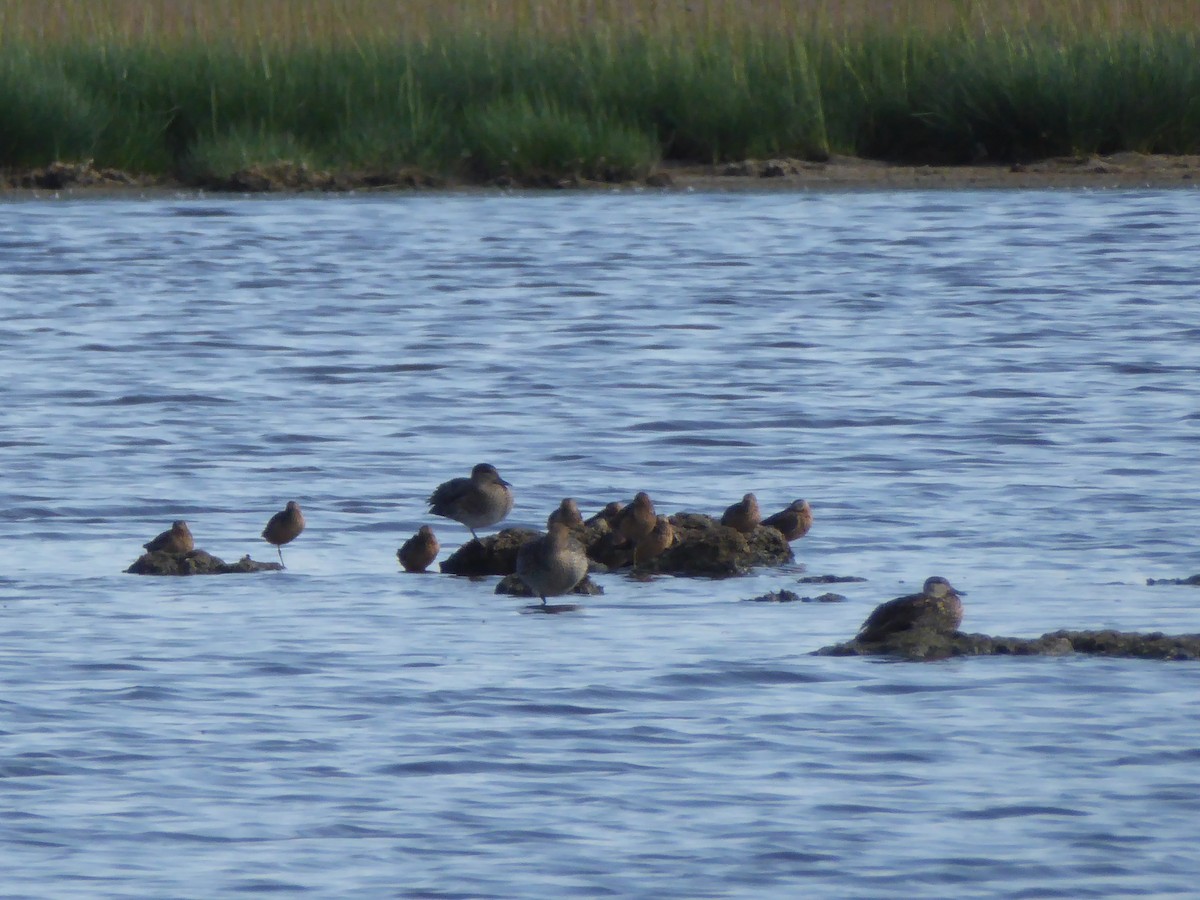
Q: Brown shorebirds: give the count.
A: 9